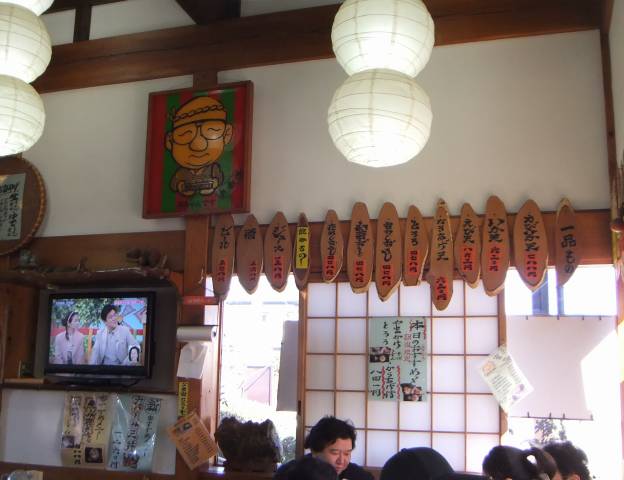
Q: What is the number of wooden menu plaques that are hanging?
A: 13